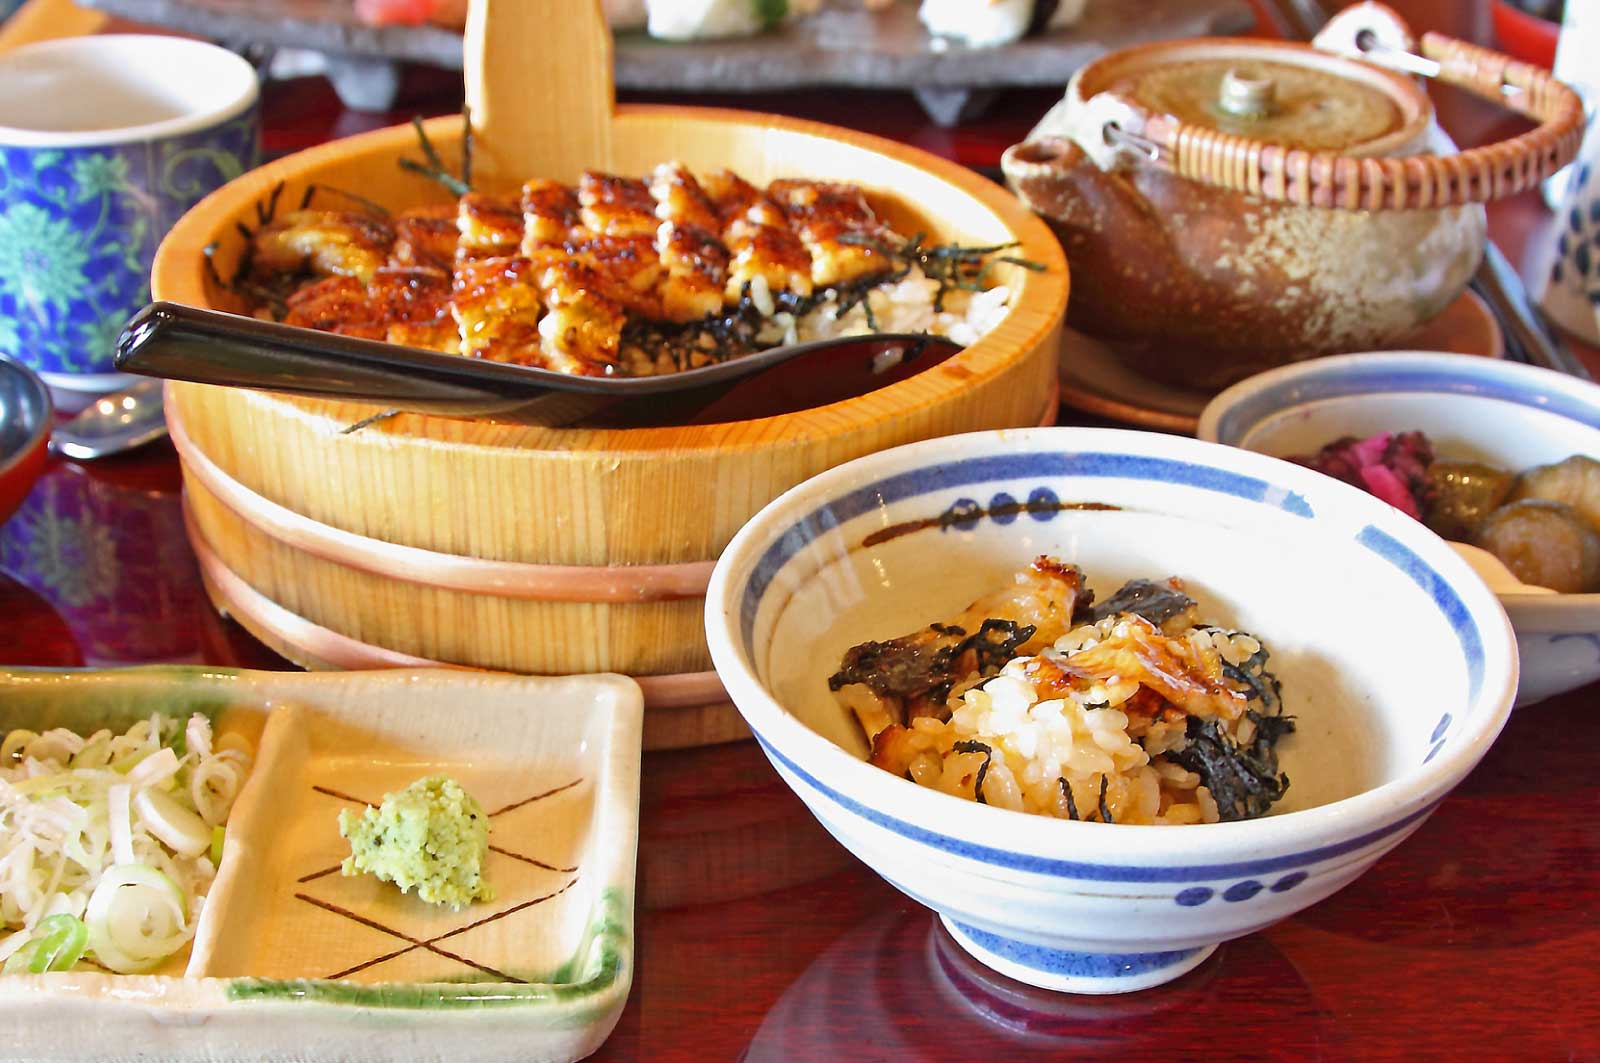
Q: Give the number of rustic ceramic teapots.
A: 1